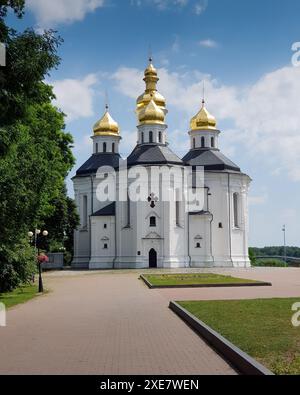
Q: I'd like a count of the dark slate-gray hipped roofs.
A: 3